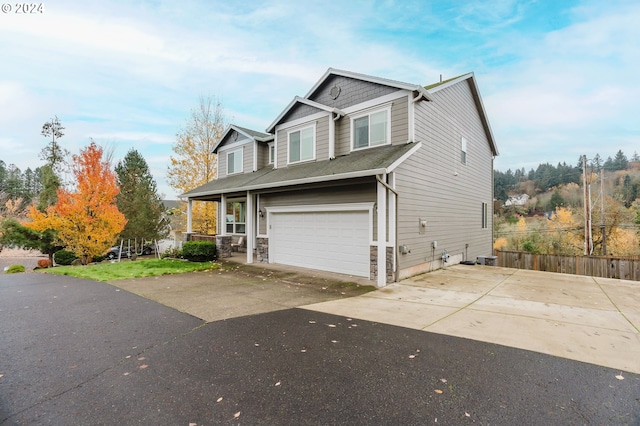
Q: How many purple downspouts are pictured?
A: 0